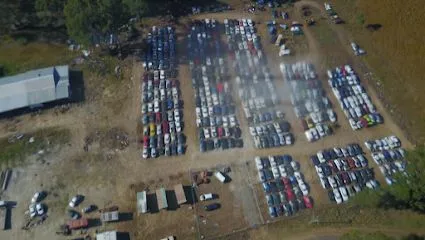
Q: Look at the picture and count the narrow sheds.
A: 3